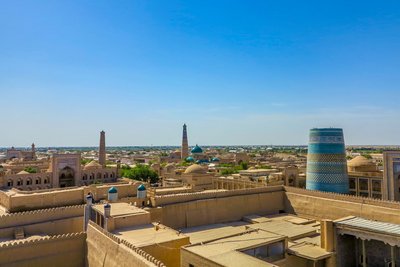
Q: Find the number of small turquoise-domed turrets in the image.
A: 2